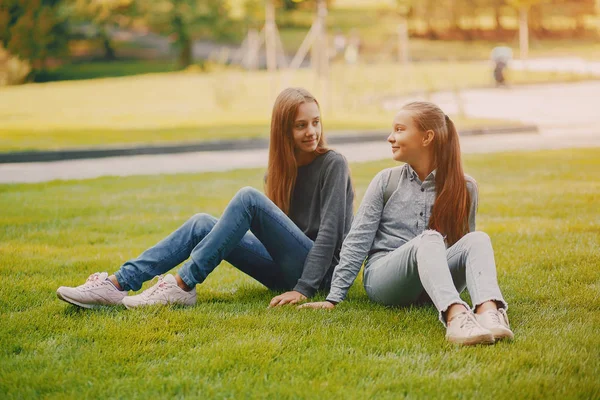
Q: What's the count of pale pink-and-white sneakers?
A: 2